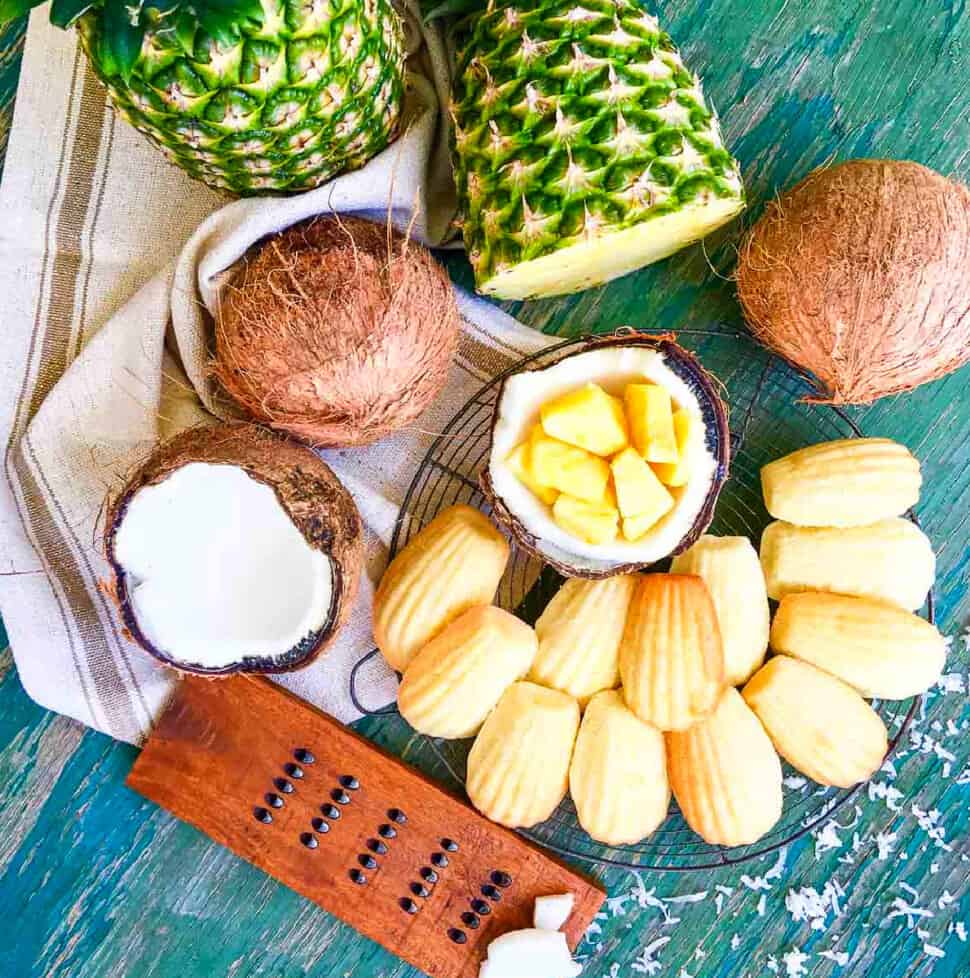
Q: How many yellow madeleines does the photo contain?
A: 12